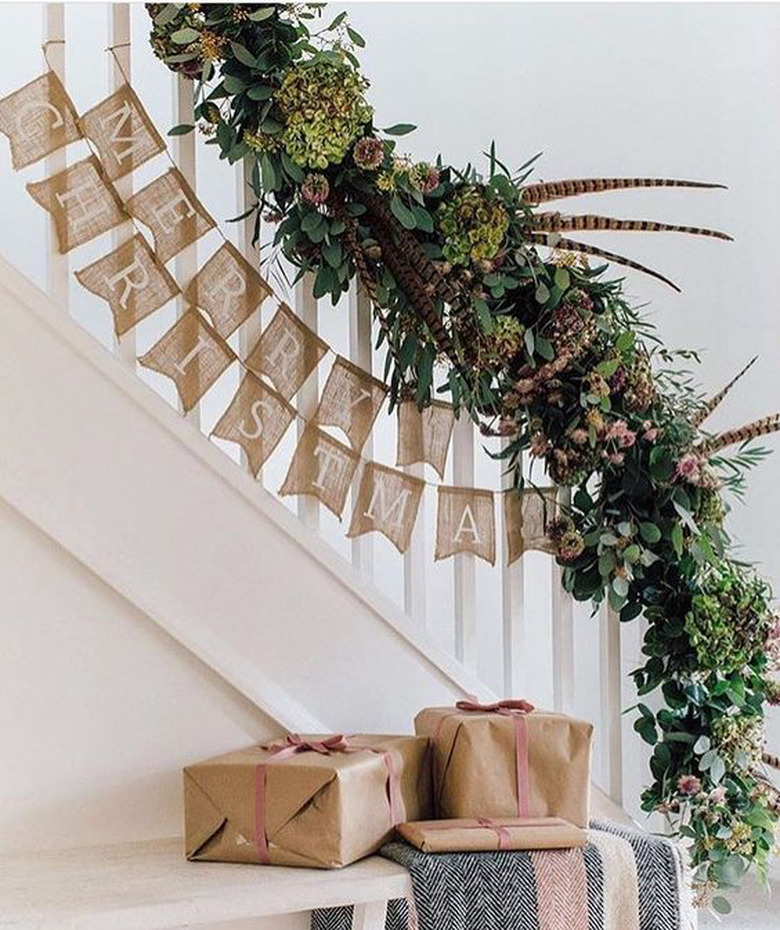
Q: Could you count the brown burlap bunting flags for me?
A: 15